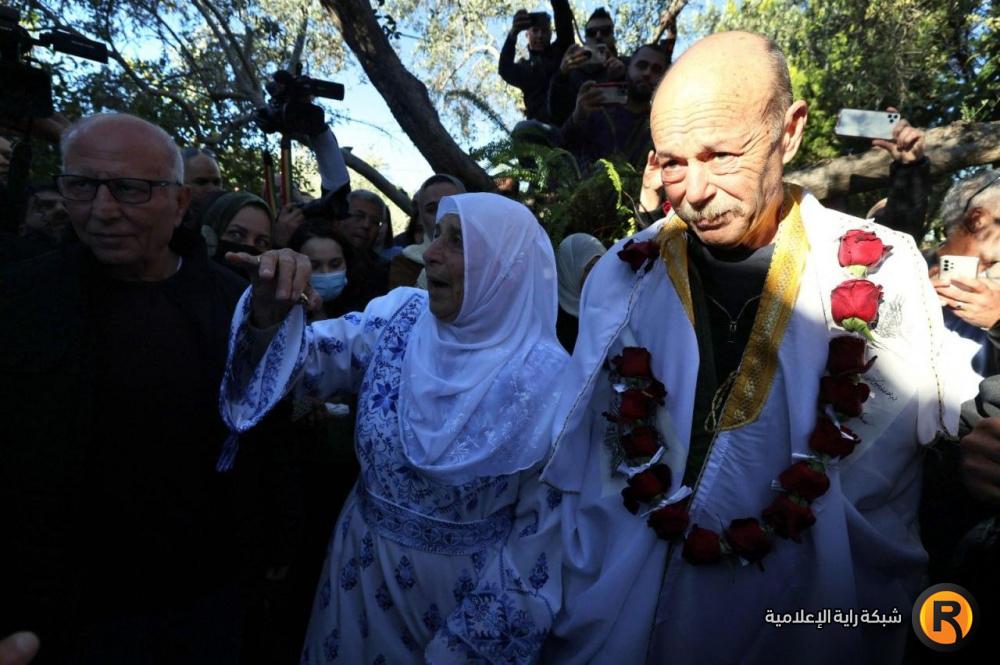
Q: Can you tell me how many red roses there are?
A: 15